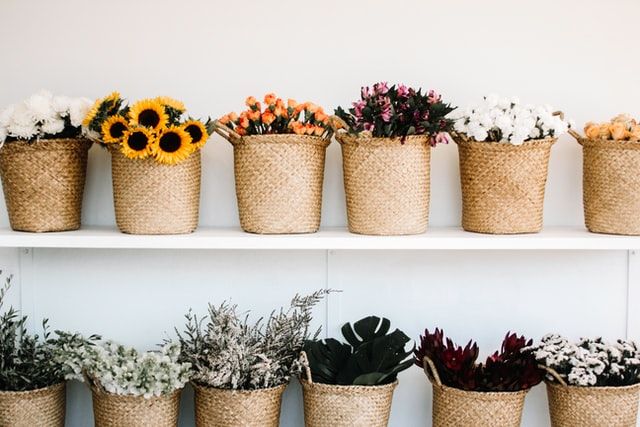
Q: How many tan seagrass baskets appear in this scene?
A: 12